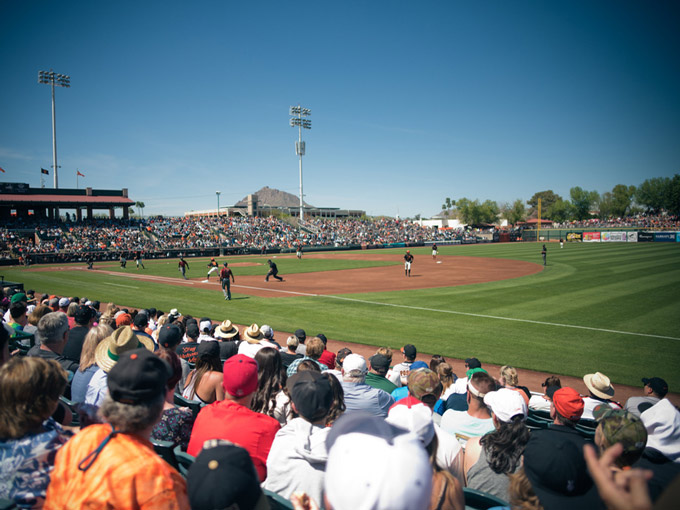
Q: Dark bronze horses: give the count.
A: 0